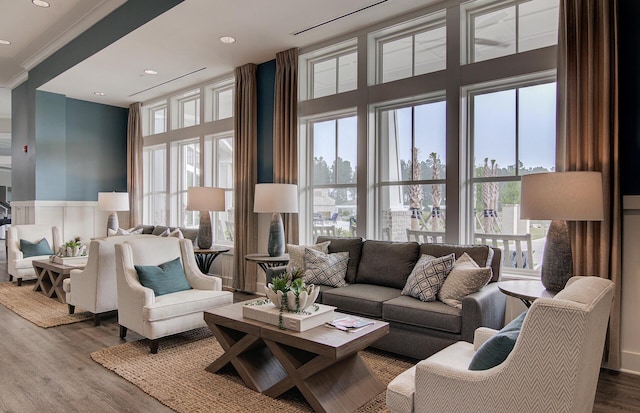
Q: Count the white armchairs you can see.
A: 4